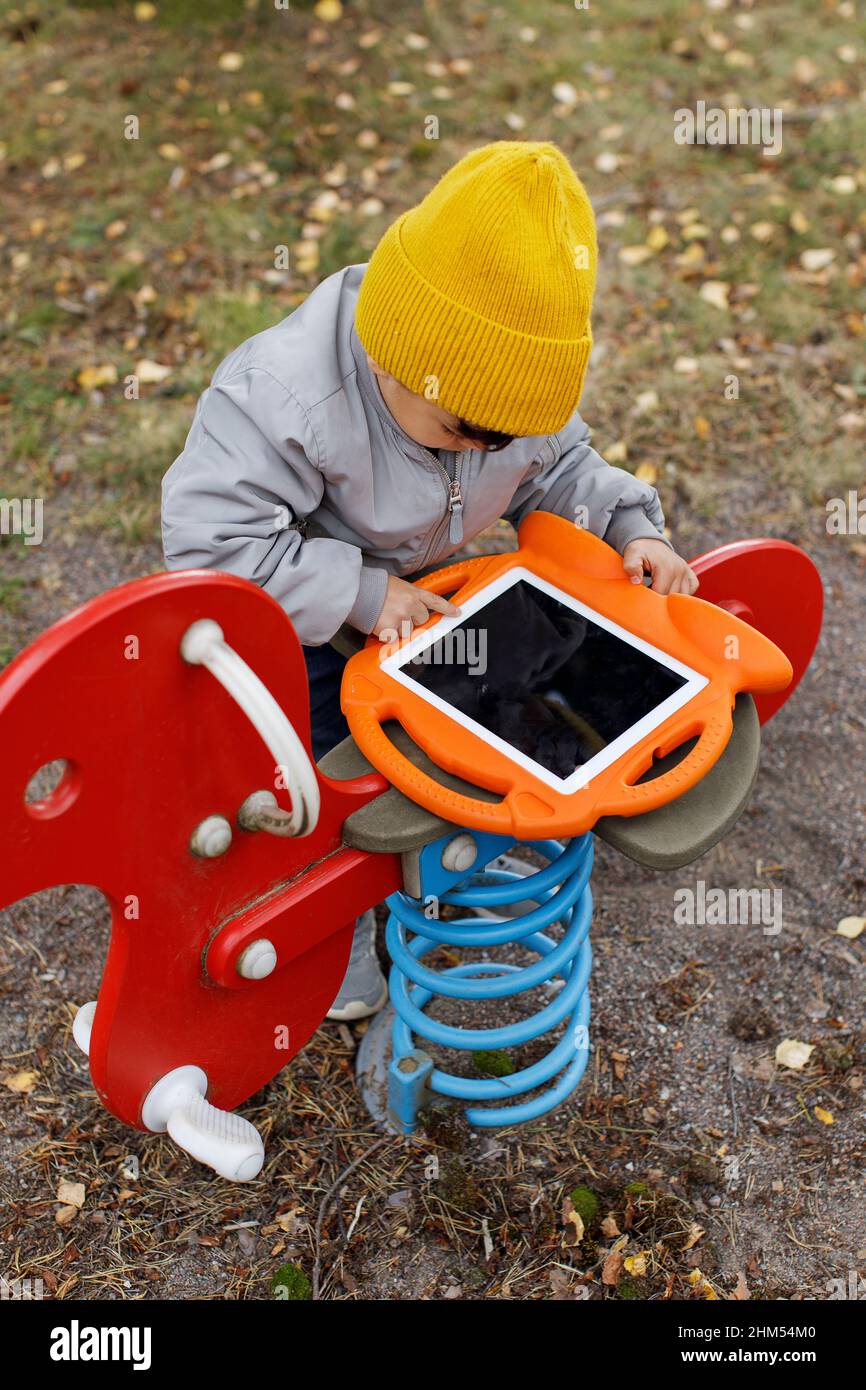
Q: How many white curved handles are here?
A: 1